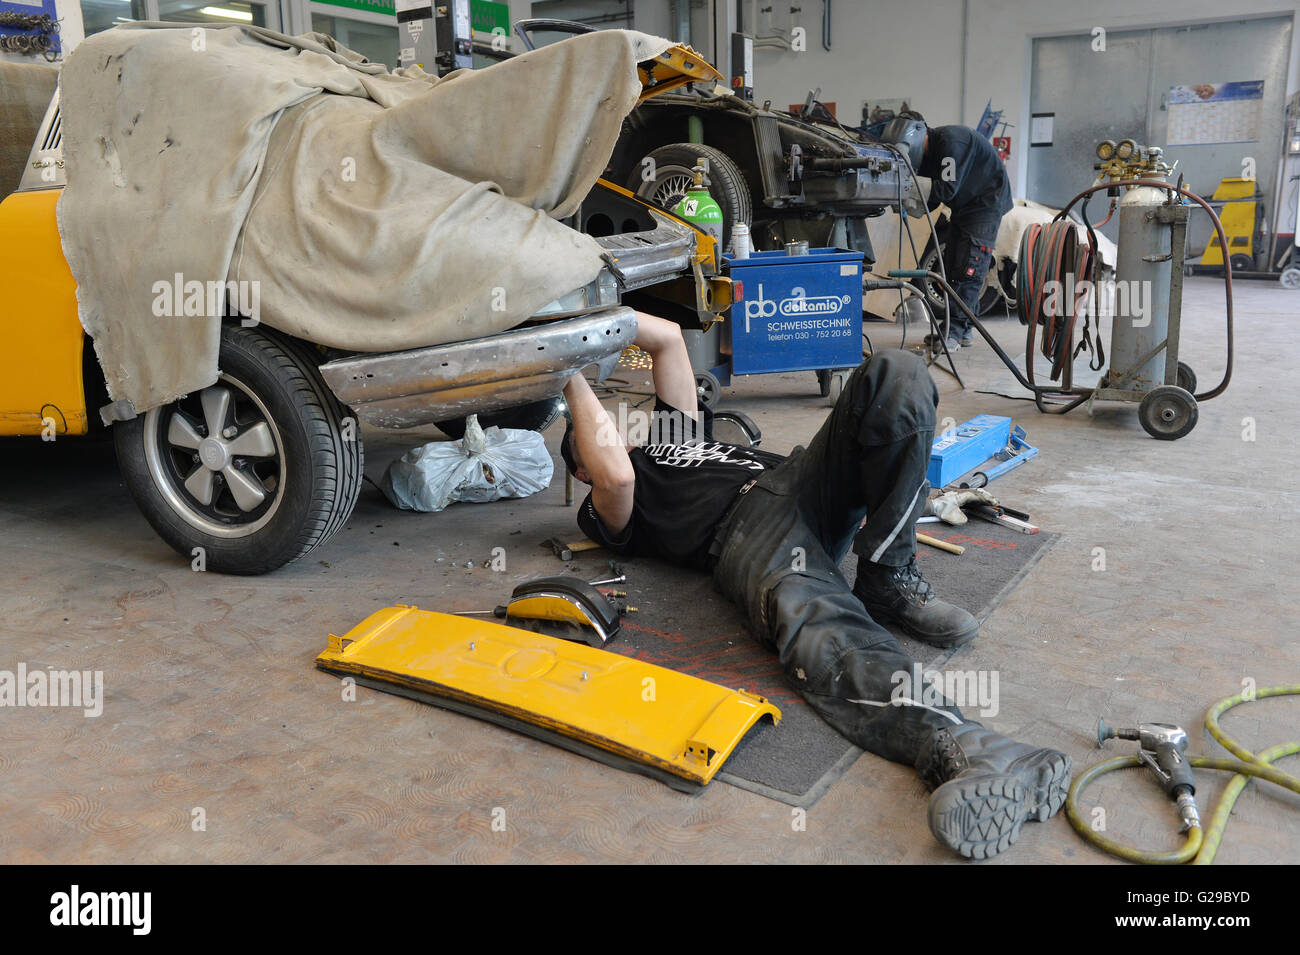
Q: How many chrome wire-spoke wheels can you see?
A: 1